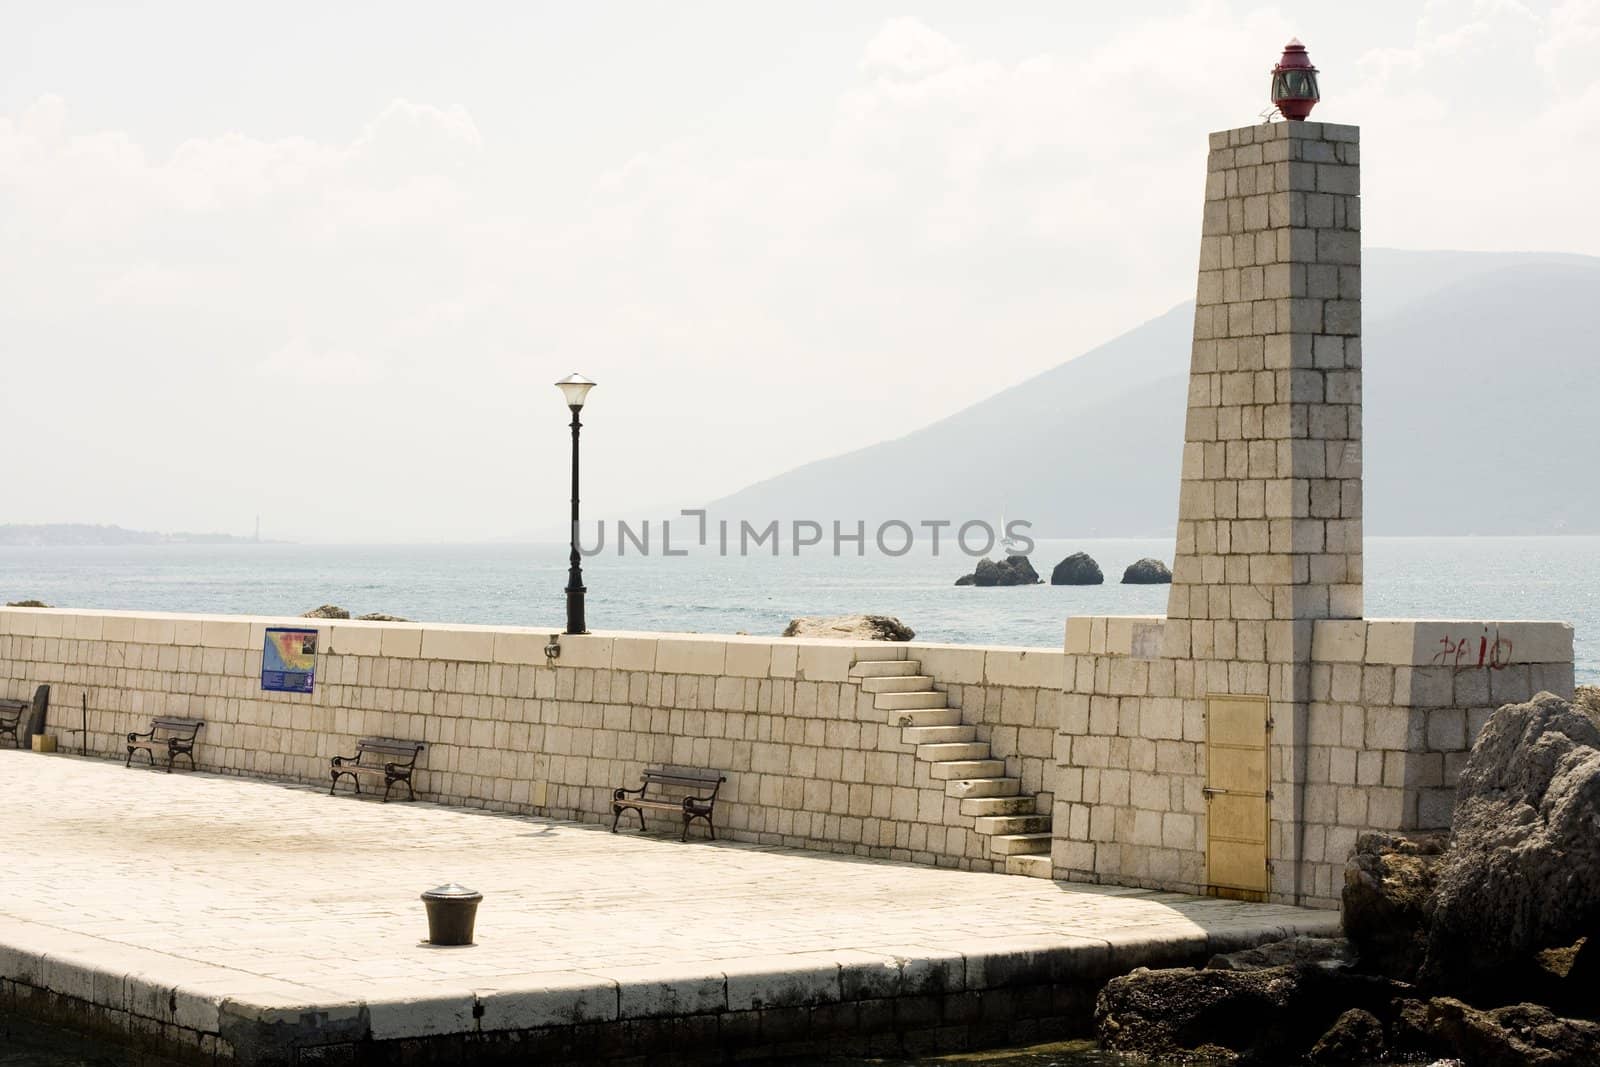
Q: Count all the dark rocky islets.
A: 3